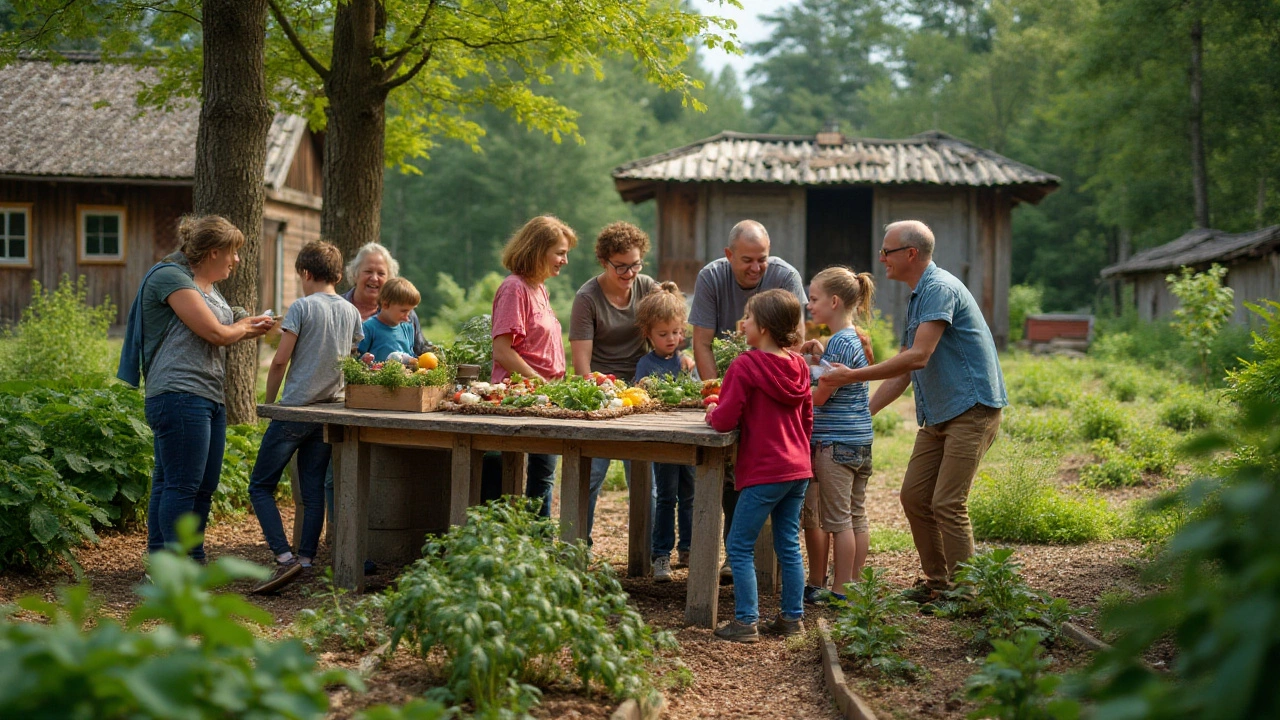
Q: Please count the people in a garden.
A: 11